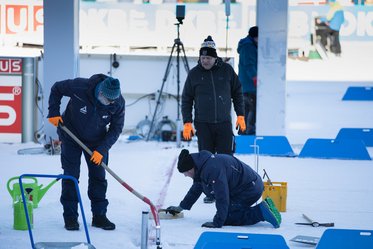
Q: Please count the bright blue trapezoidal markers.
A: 6